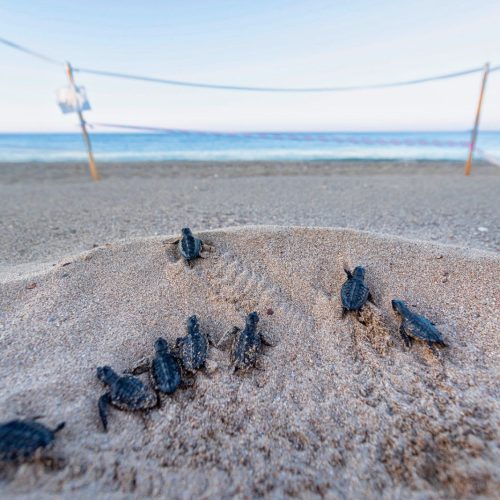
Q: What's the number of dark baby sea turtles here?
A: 8